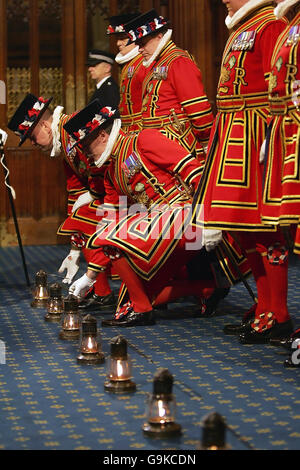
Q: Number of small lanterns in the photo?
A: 7